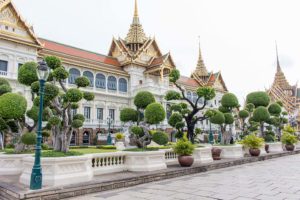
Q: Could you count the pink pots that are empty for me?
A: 2